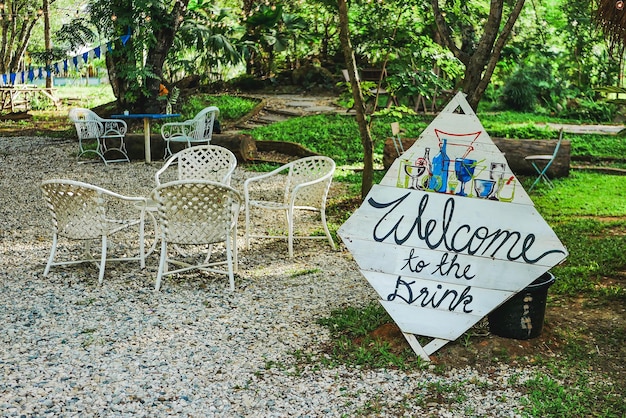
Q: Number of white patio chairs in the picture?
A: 6